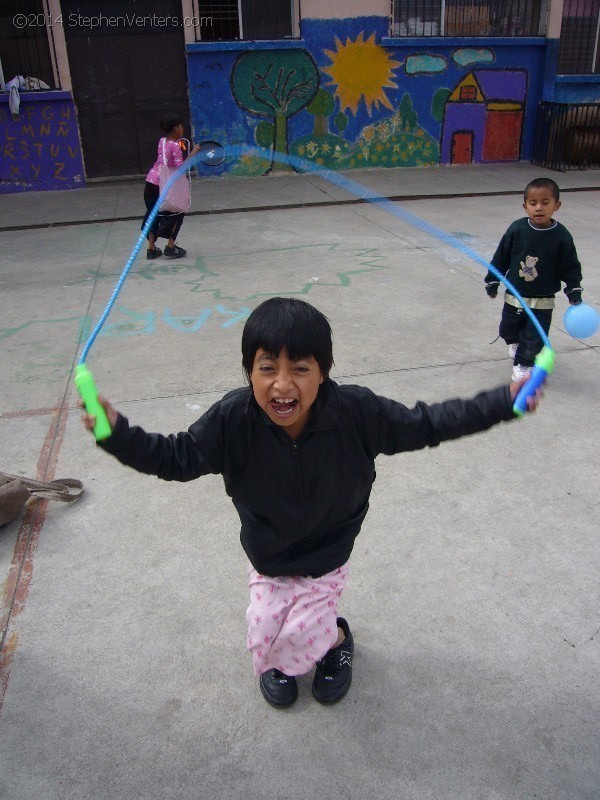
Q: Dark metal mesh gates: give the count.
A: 1